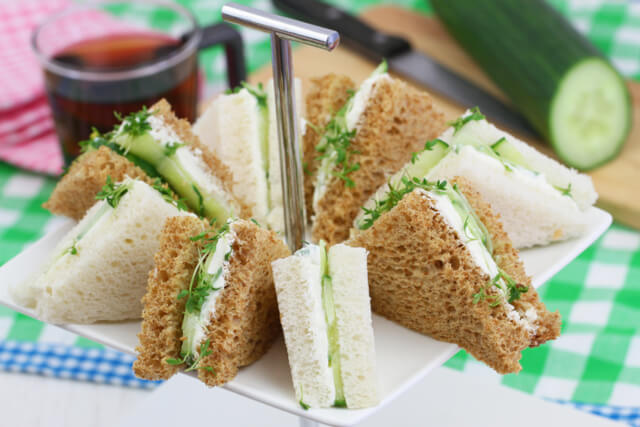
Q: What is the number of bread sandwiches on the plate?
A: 8